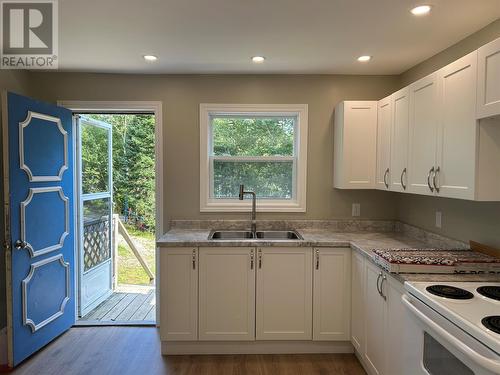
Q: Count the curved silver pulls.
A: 10